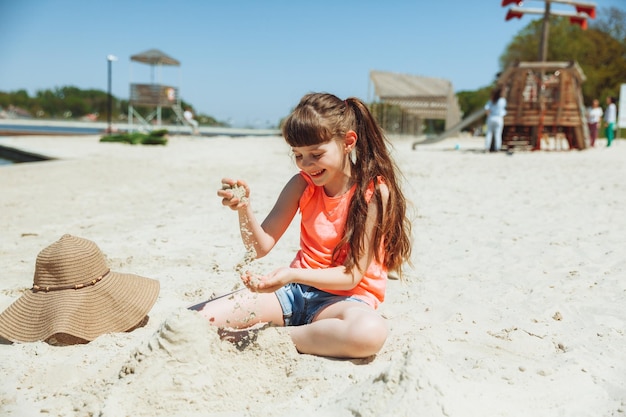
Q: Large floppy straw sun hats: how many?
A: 1